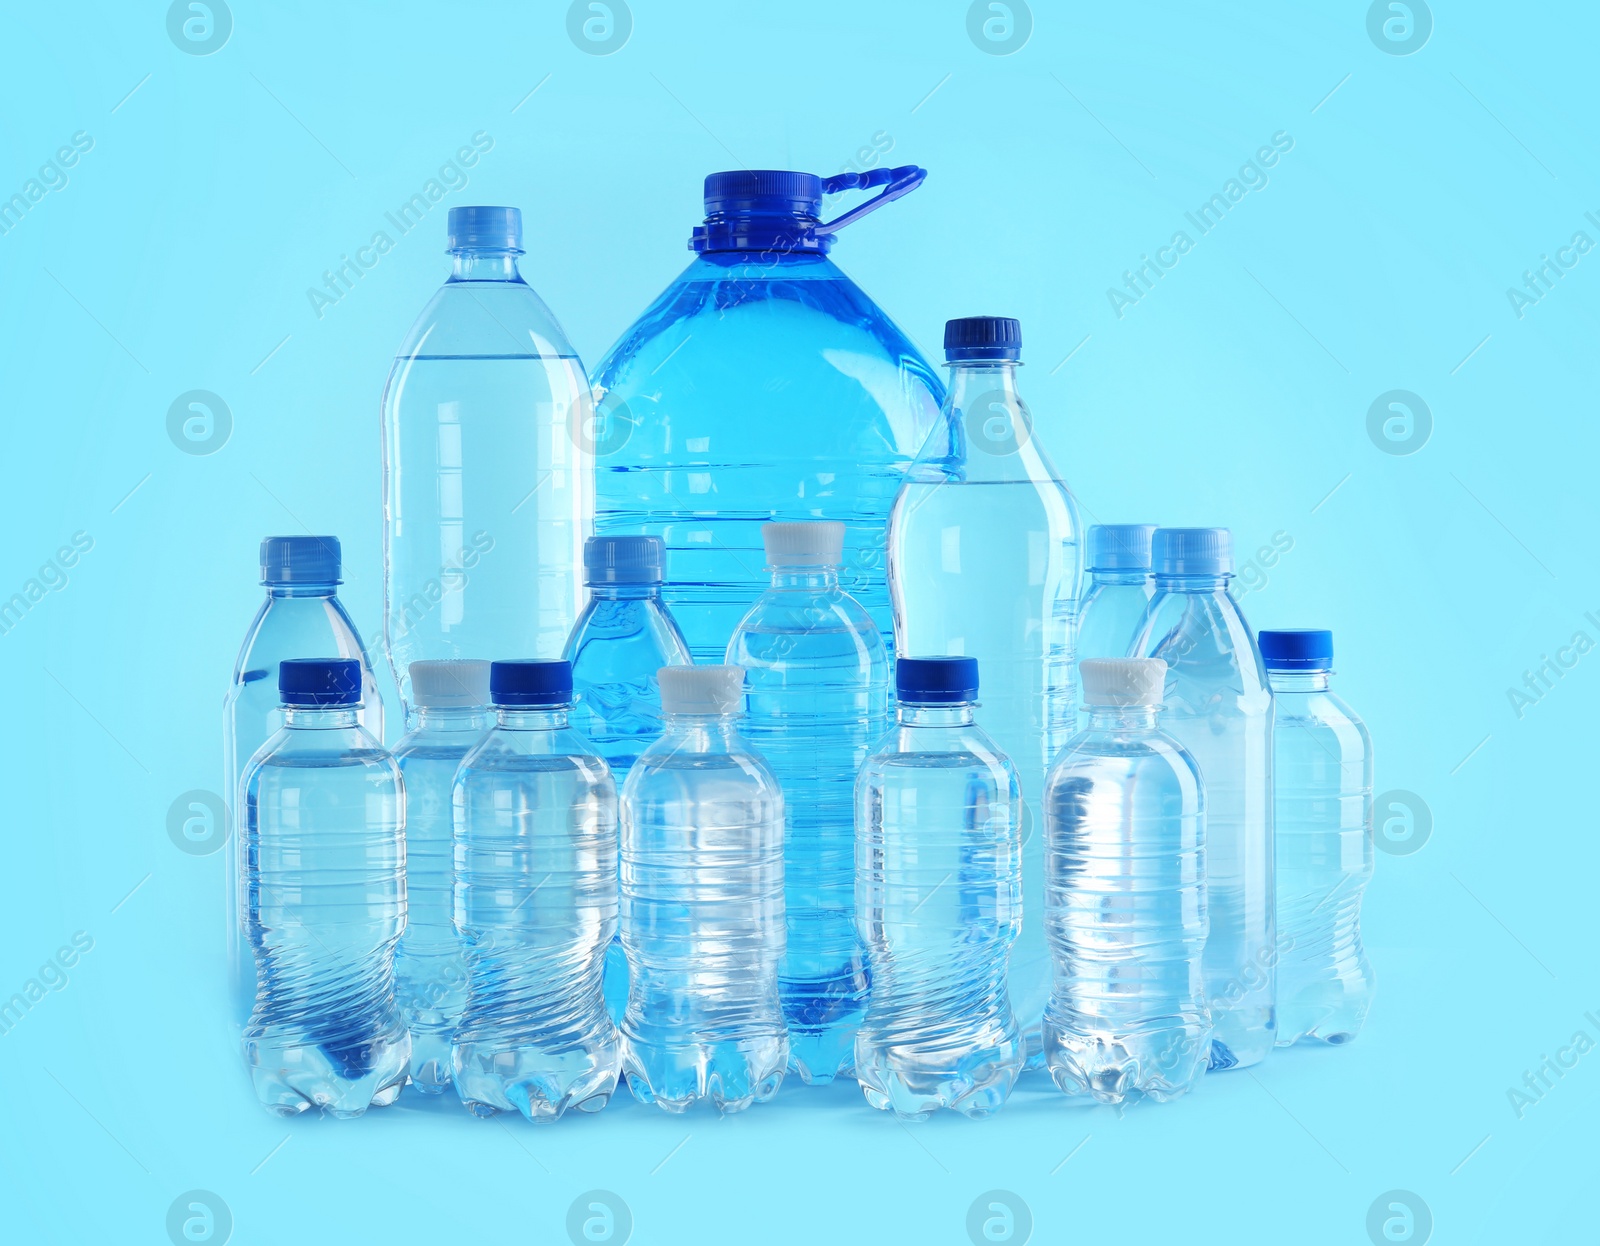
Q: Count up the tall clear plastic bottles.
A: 2